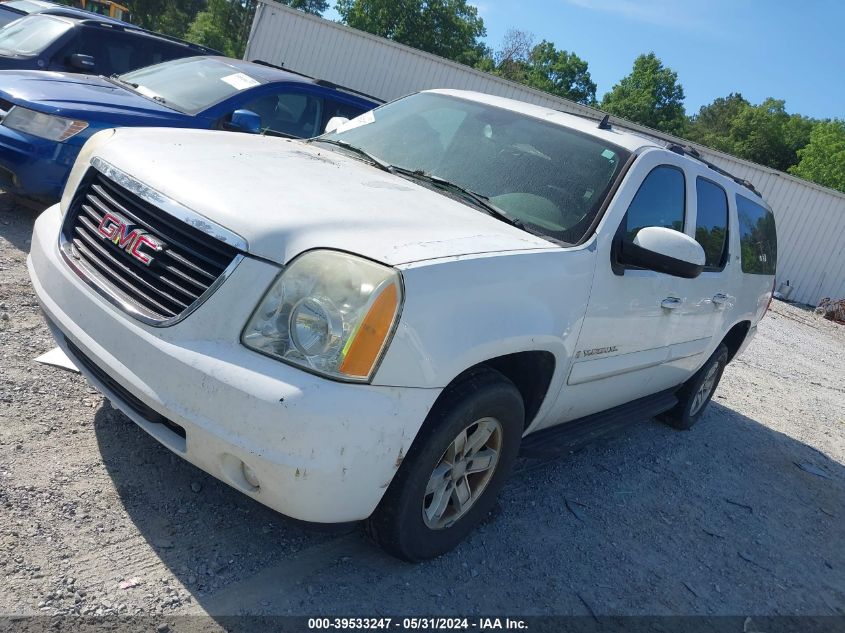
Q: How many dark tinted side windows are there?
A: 3